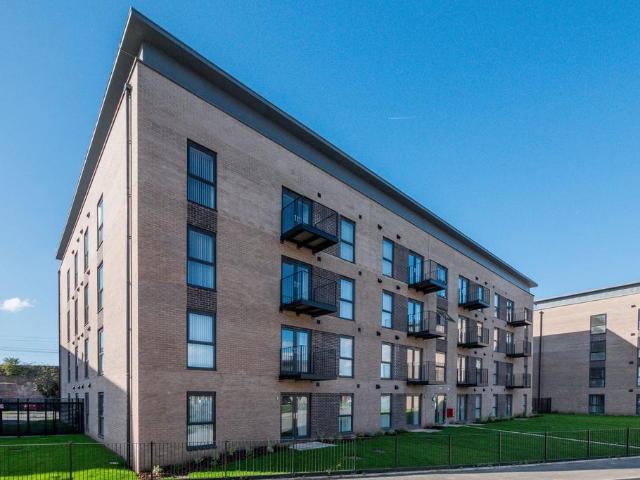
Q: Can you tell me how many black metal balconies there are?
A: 12